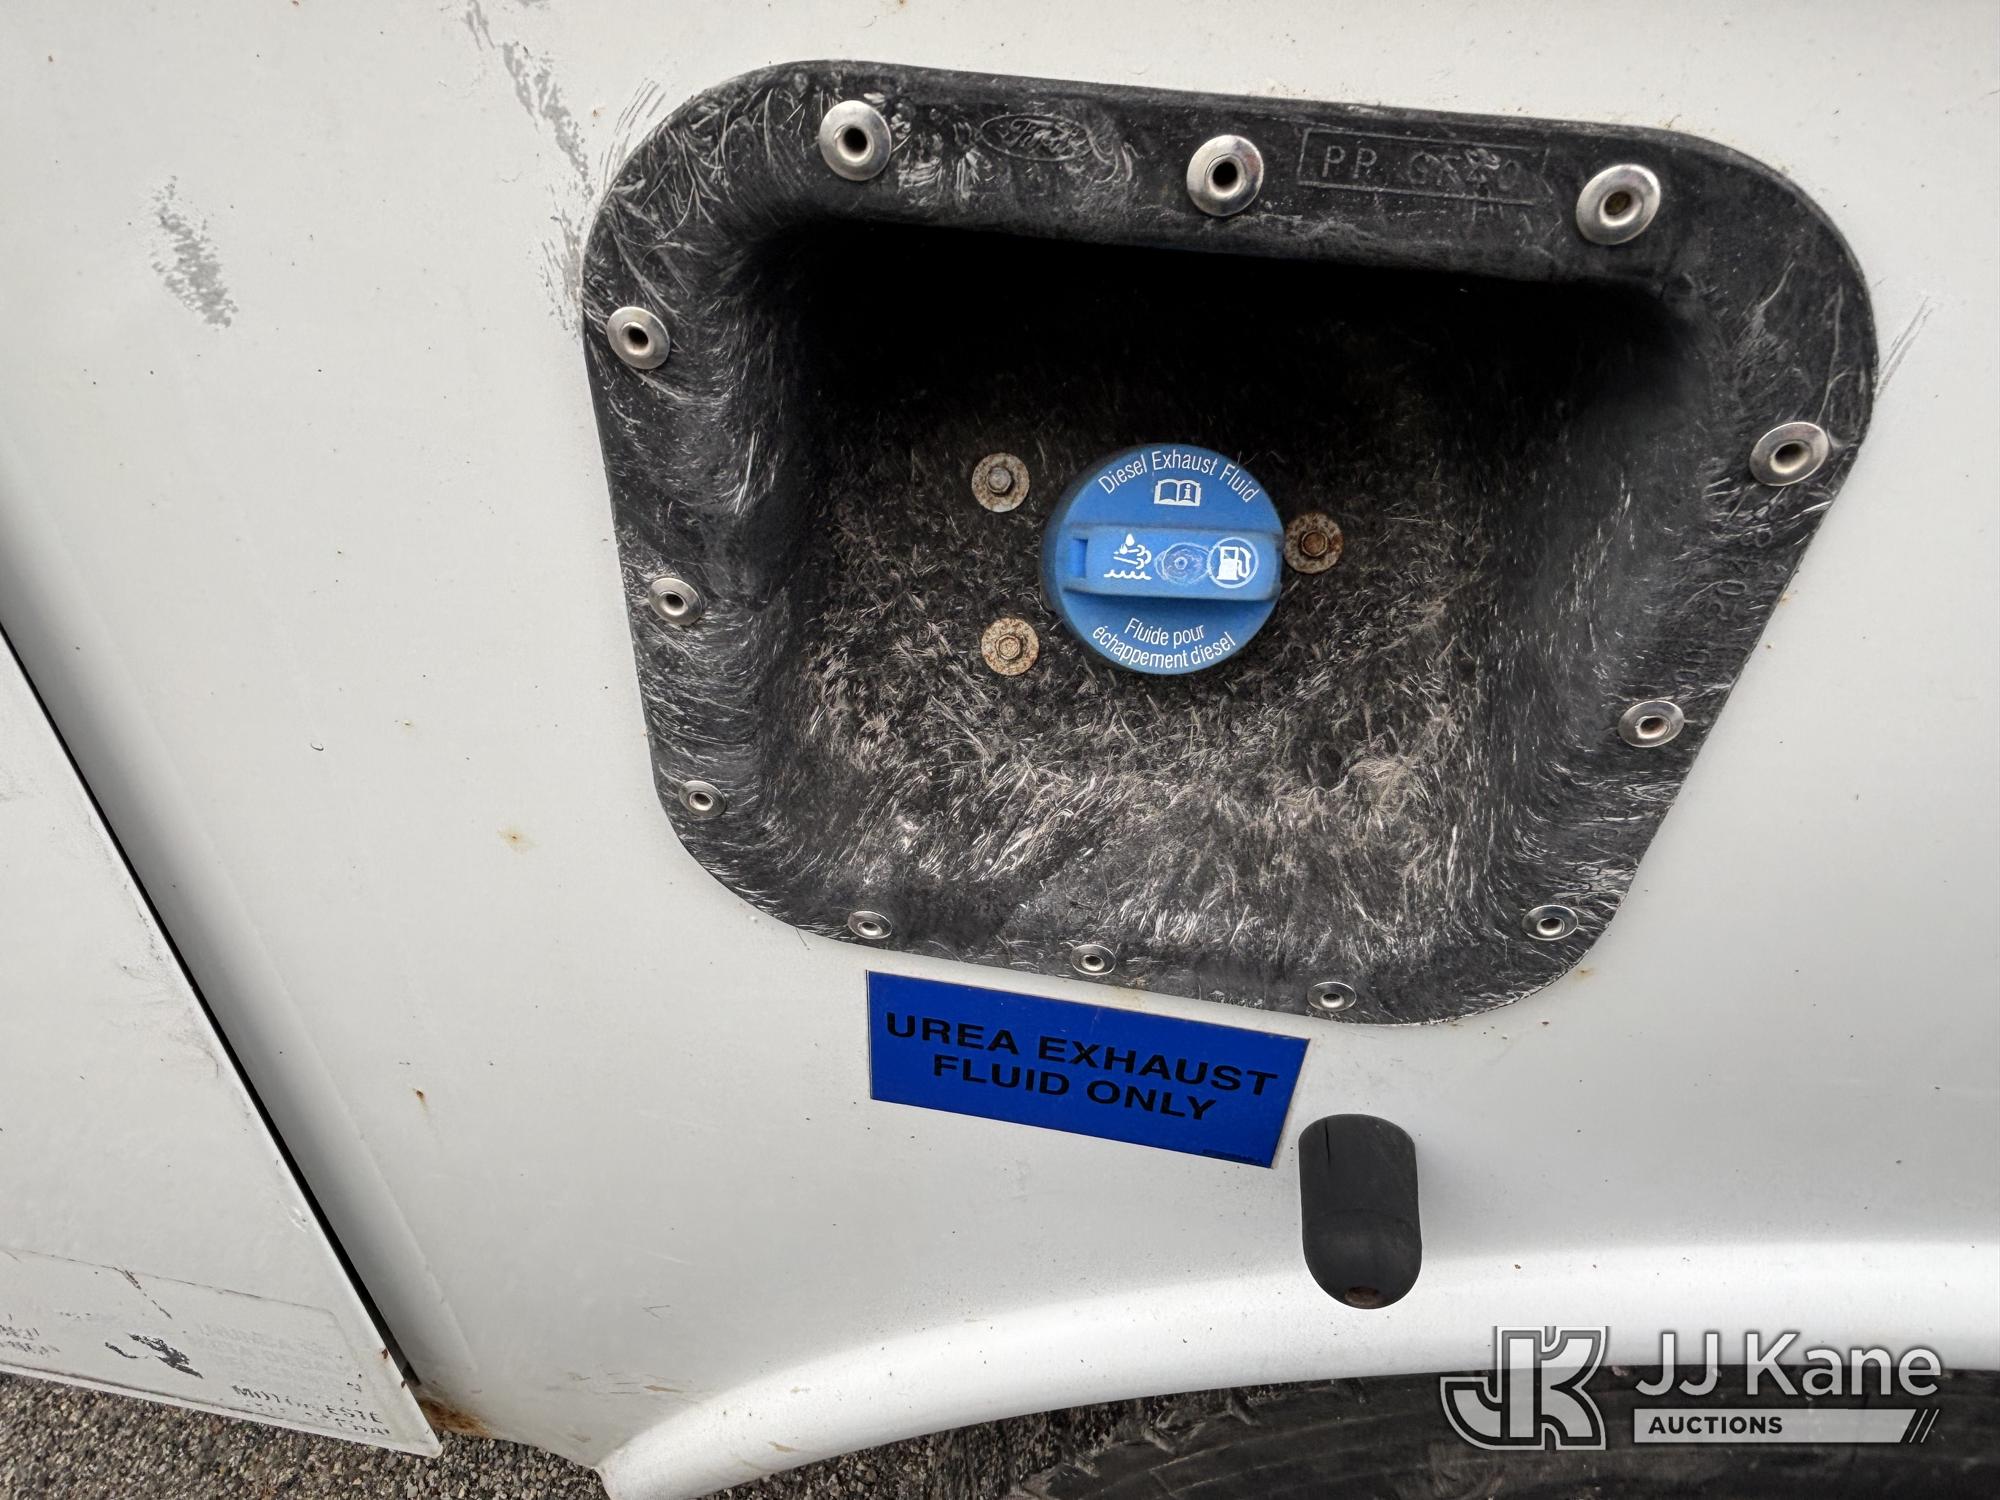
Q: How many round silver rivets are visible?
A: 12